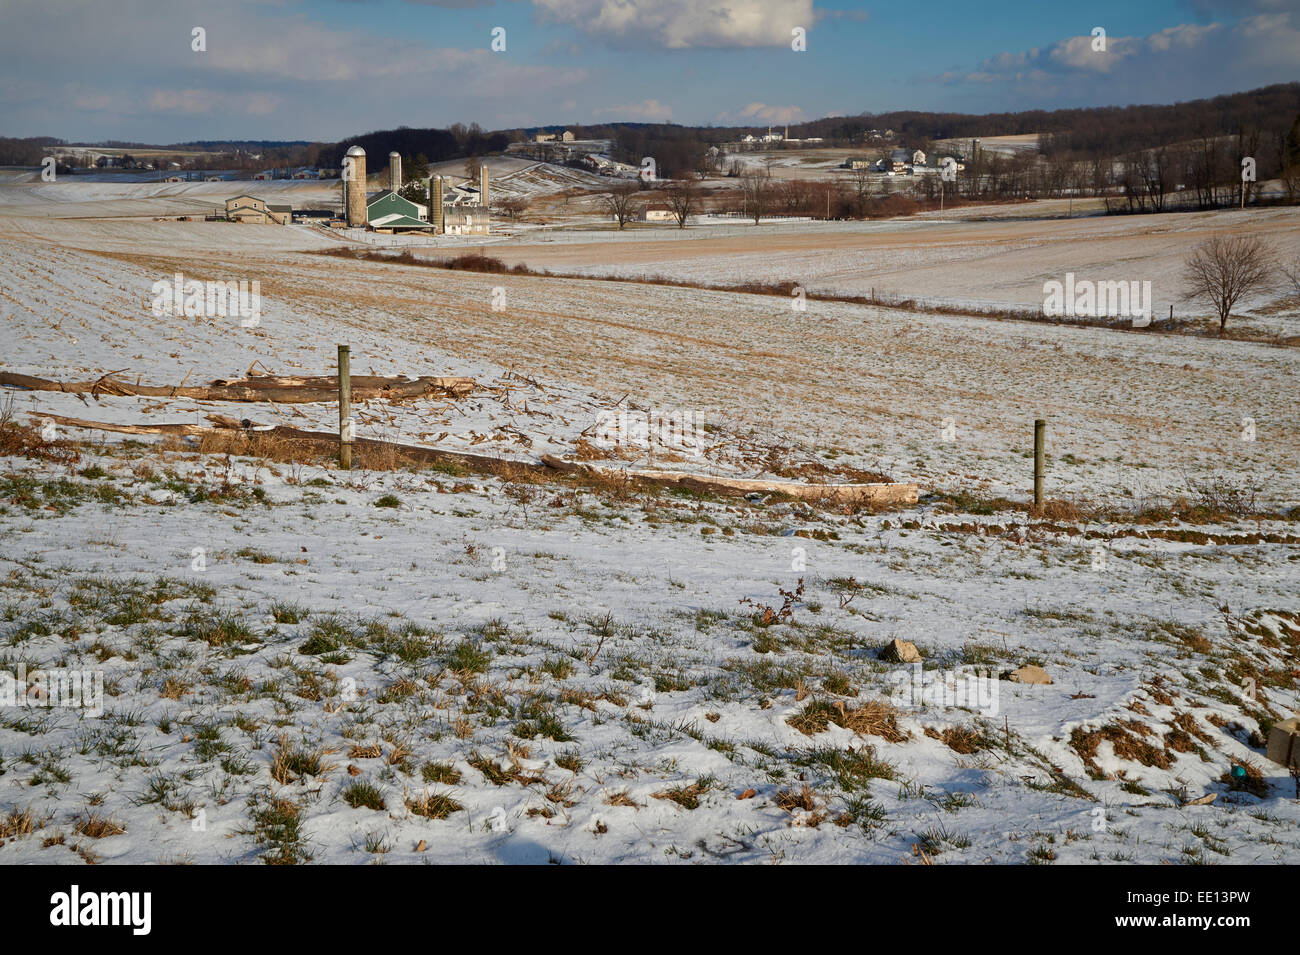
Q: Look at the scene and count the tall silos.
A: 4